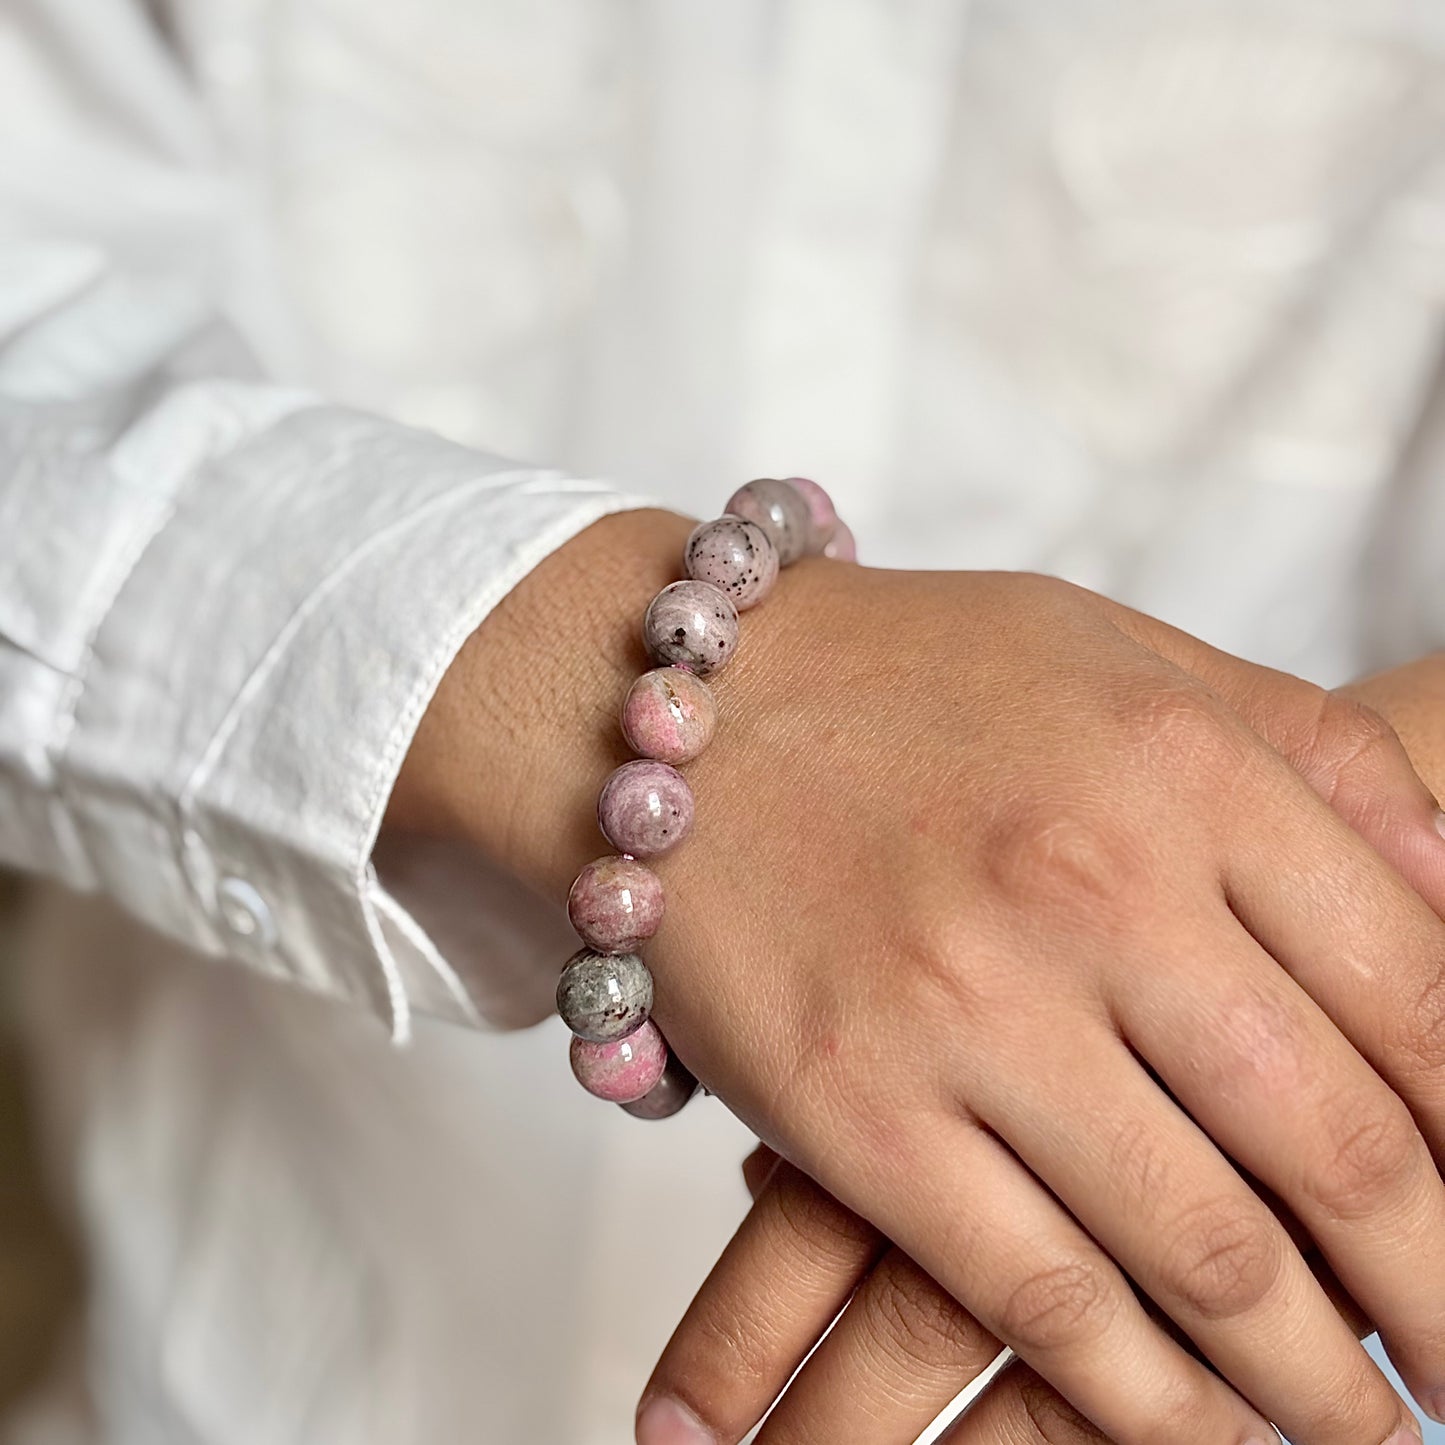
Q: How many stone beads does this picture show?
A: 11